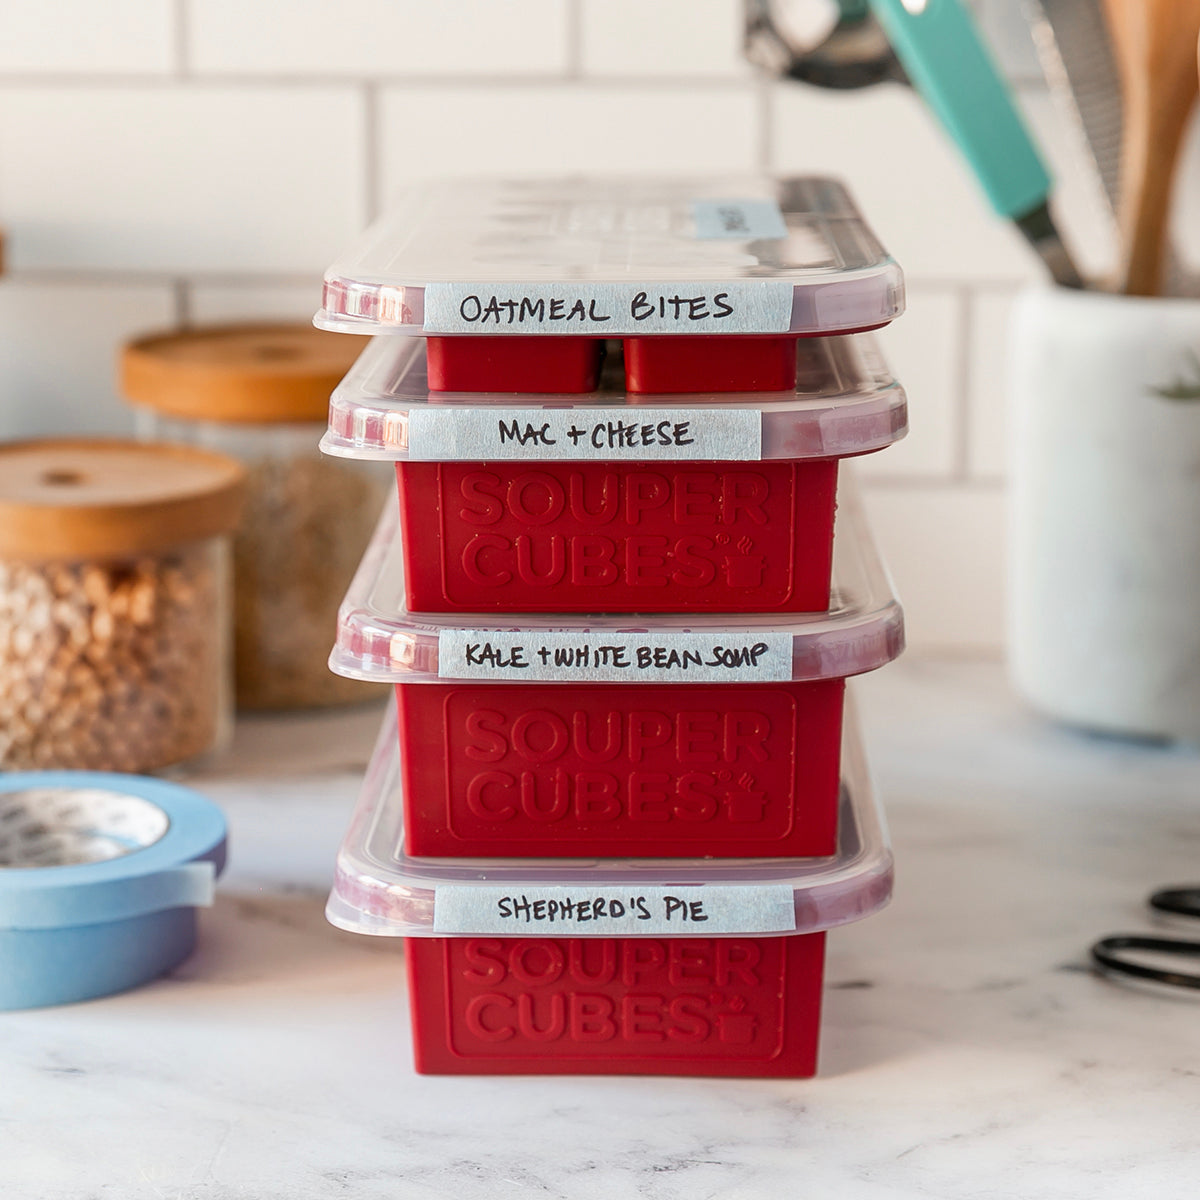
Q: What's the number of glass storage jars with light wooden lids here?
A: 2